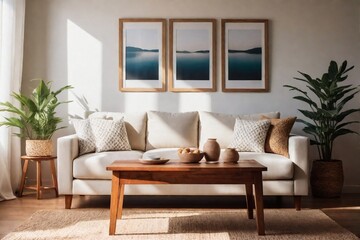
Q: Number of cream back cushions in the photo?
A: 3